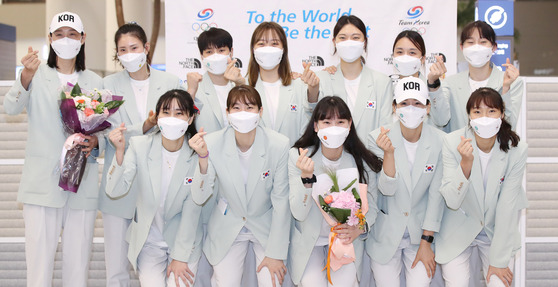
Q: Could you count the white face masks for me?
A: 12